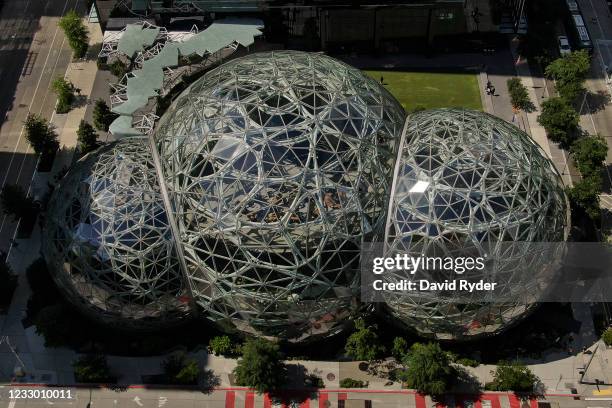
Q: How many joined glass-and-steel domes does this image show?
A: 3